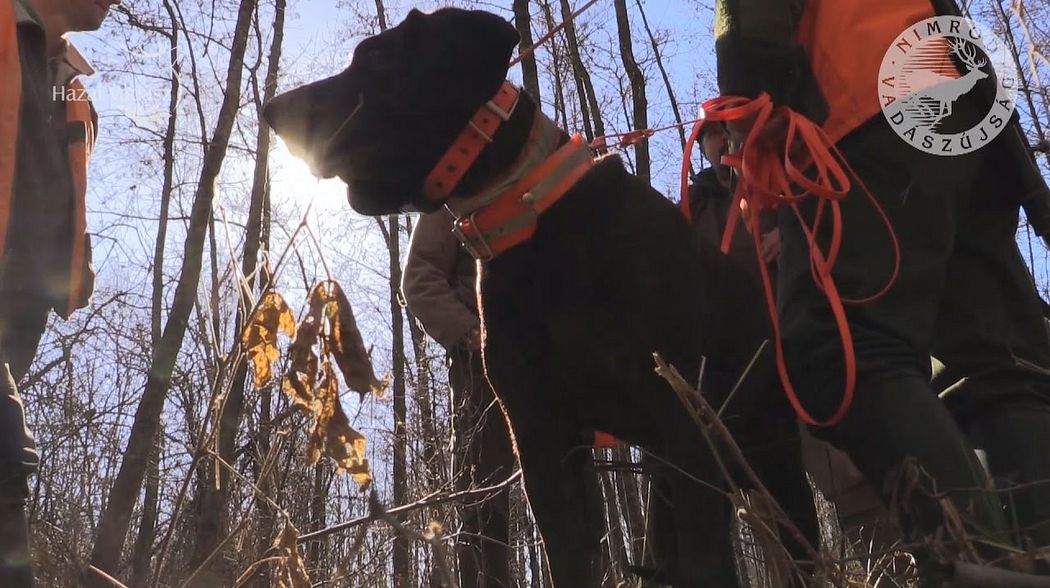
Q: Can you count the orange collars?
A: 2